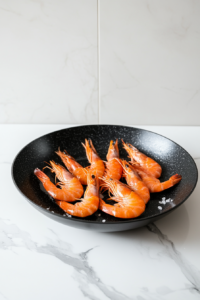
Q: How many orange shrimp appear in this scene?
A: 9